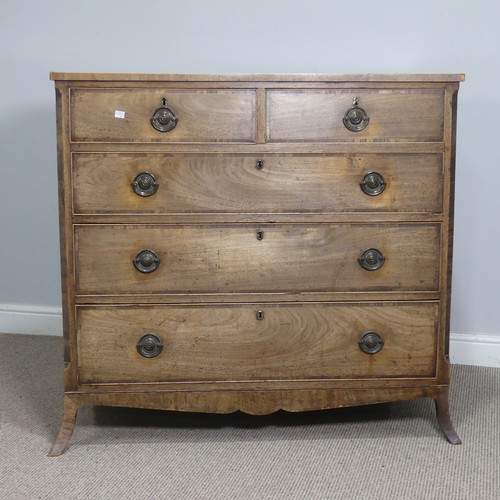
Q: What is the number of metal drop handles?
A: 8